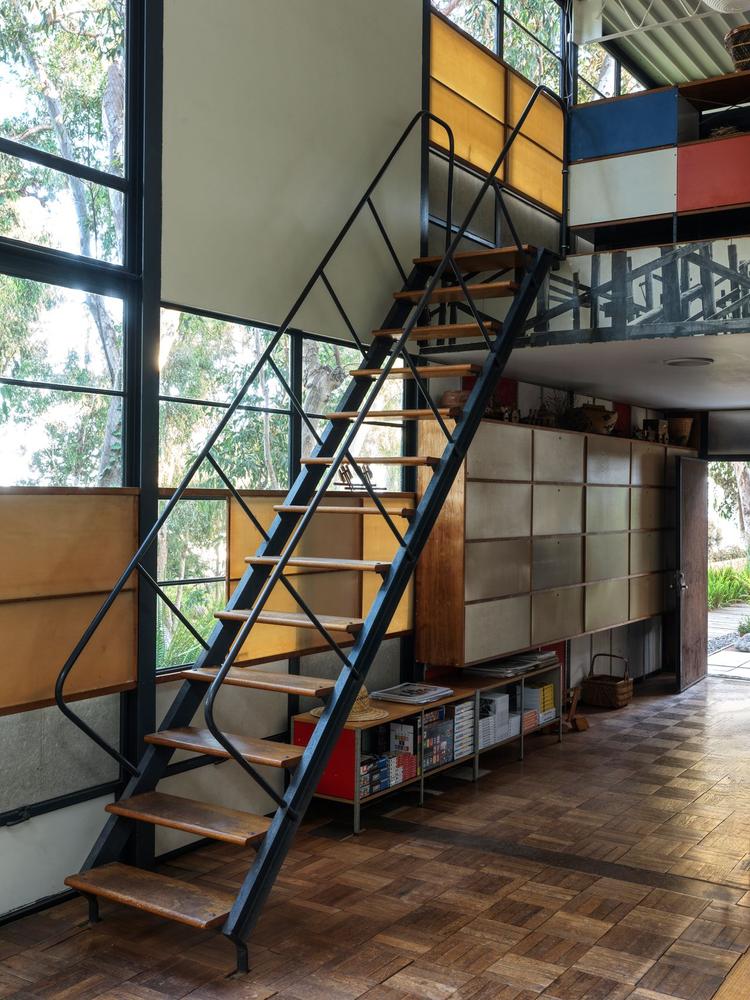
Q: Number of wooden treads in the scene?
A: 13